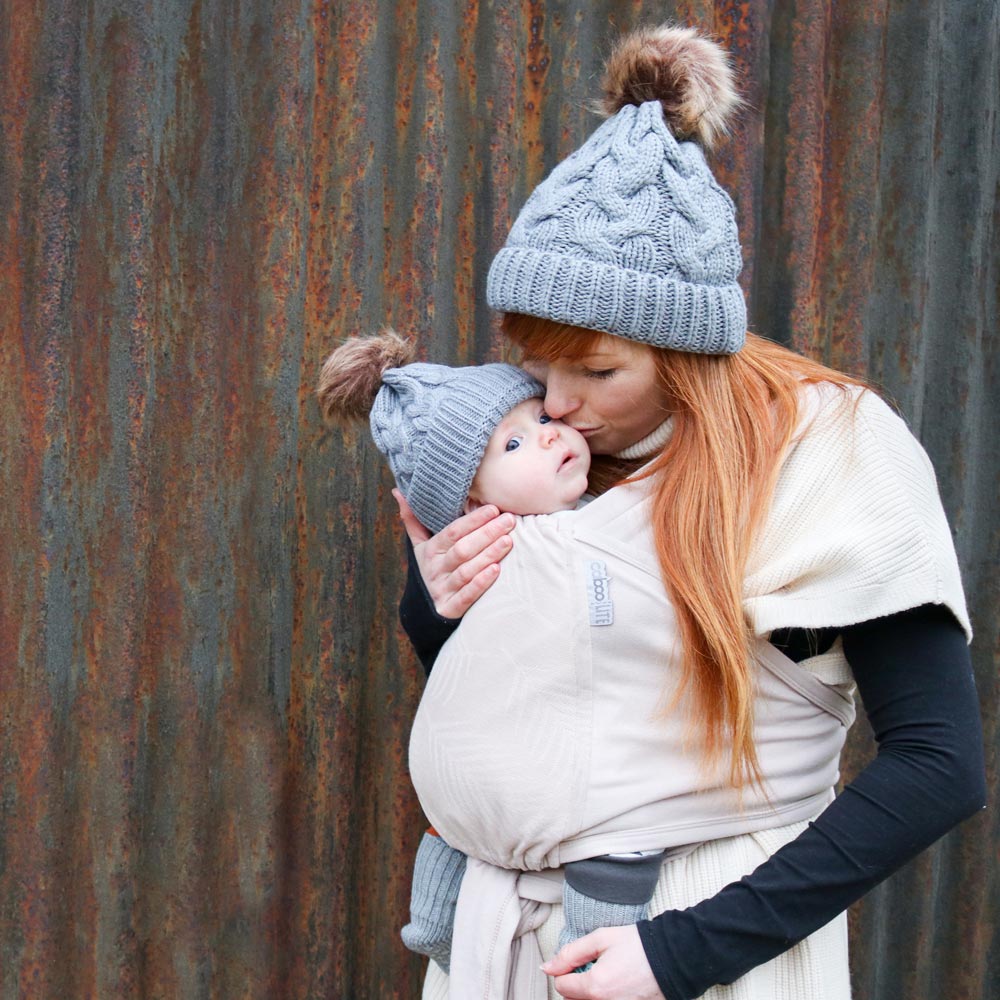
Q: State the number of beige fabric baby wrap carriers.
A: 1